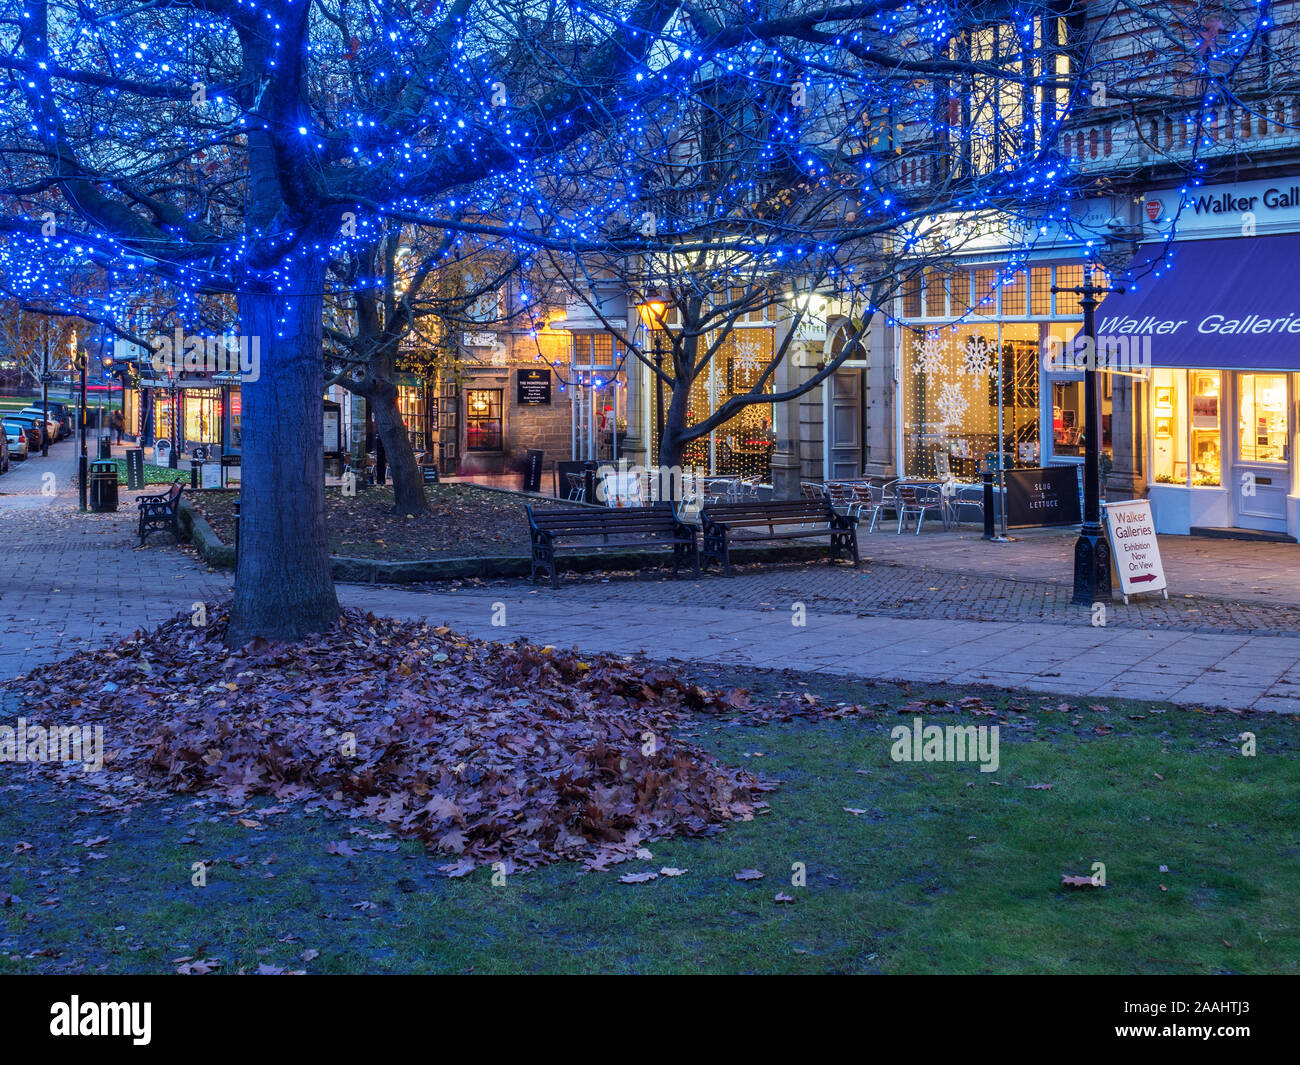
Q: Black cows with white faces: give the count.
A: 0